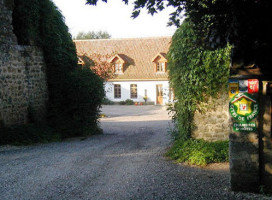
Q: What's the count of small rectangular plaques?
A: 3